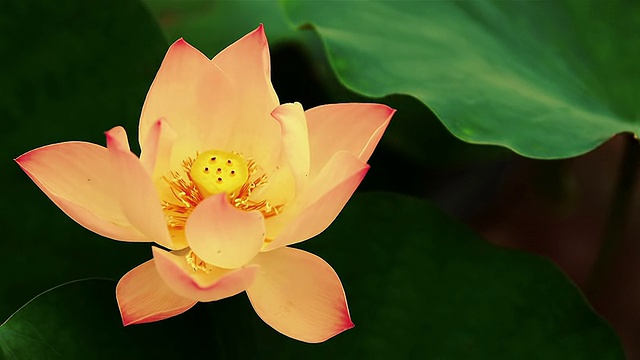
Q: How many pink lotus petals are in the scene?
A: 12